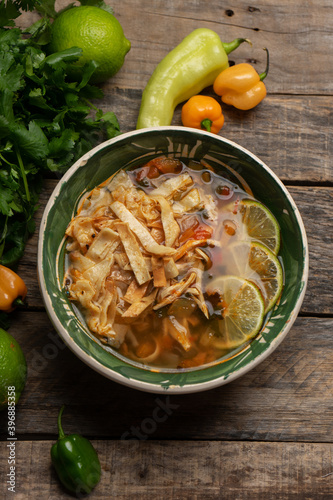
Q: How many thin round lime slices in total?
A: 3